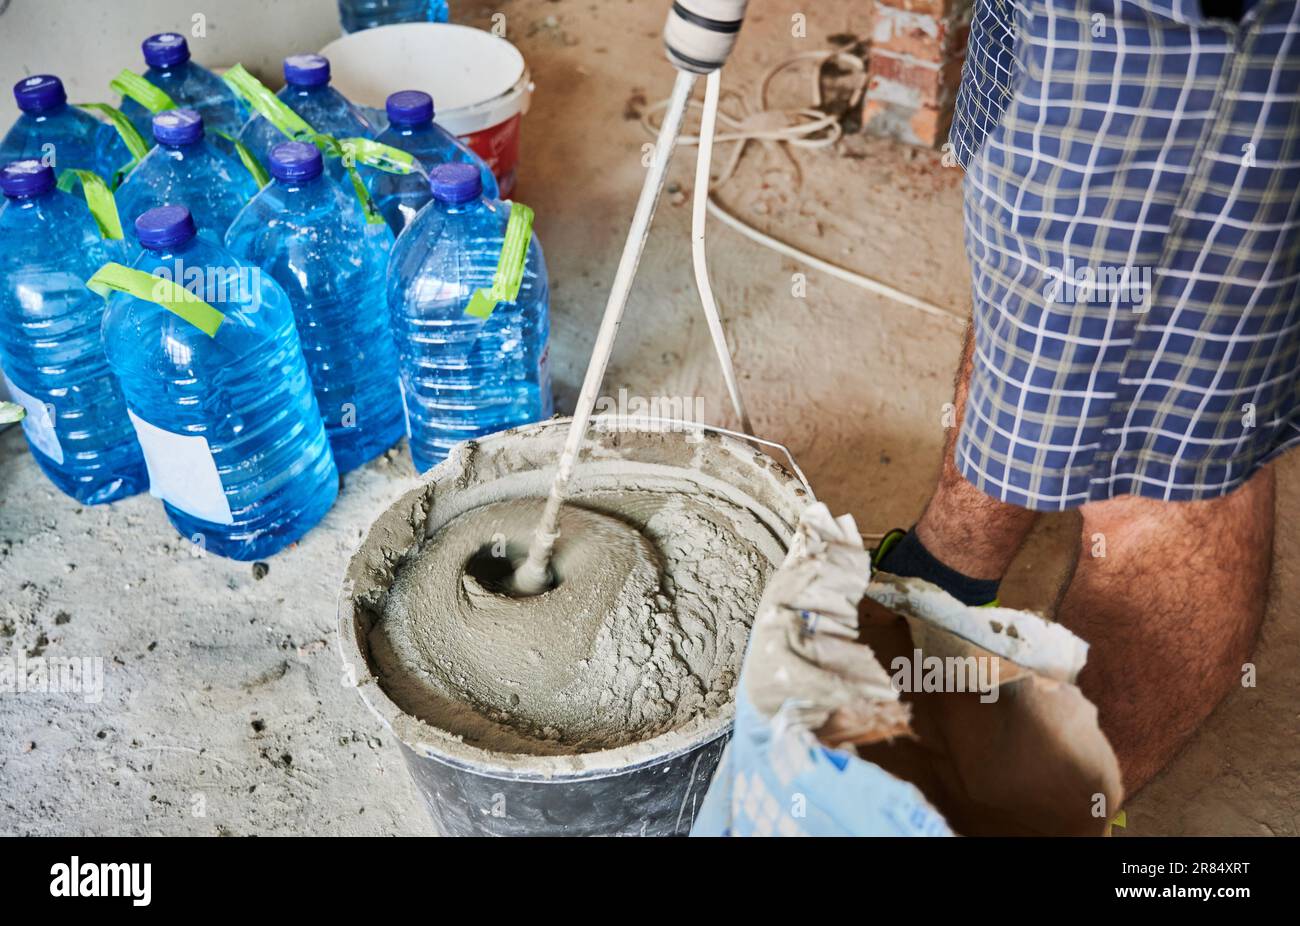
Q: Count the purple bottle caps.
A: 9